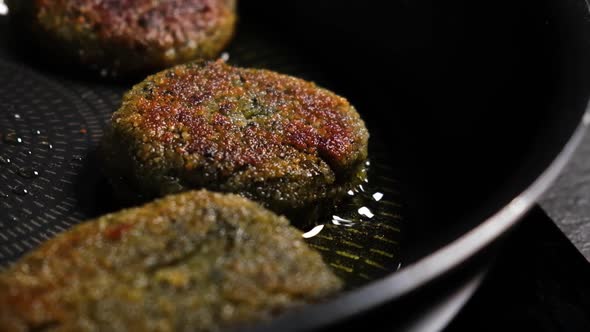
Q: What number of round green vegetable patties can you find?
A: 3